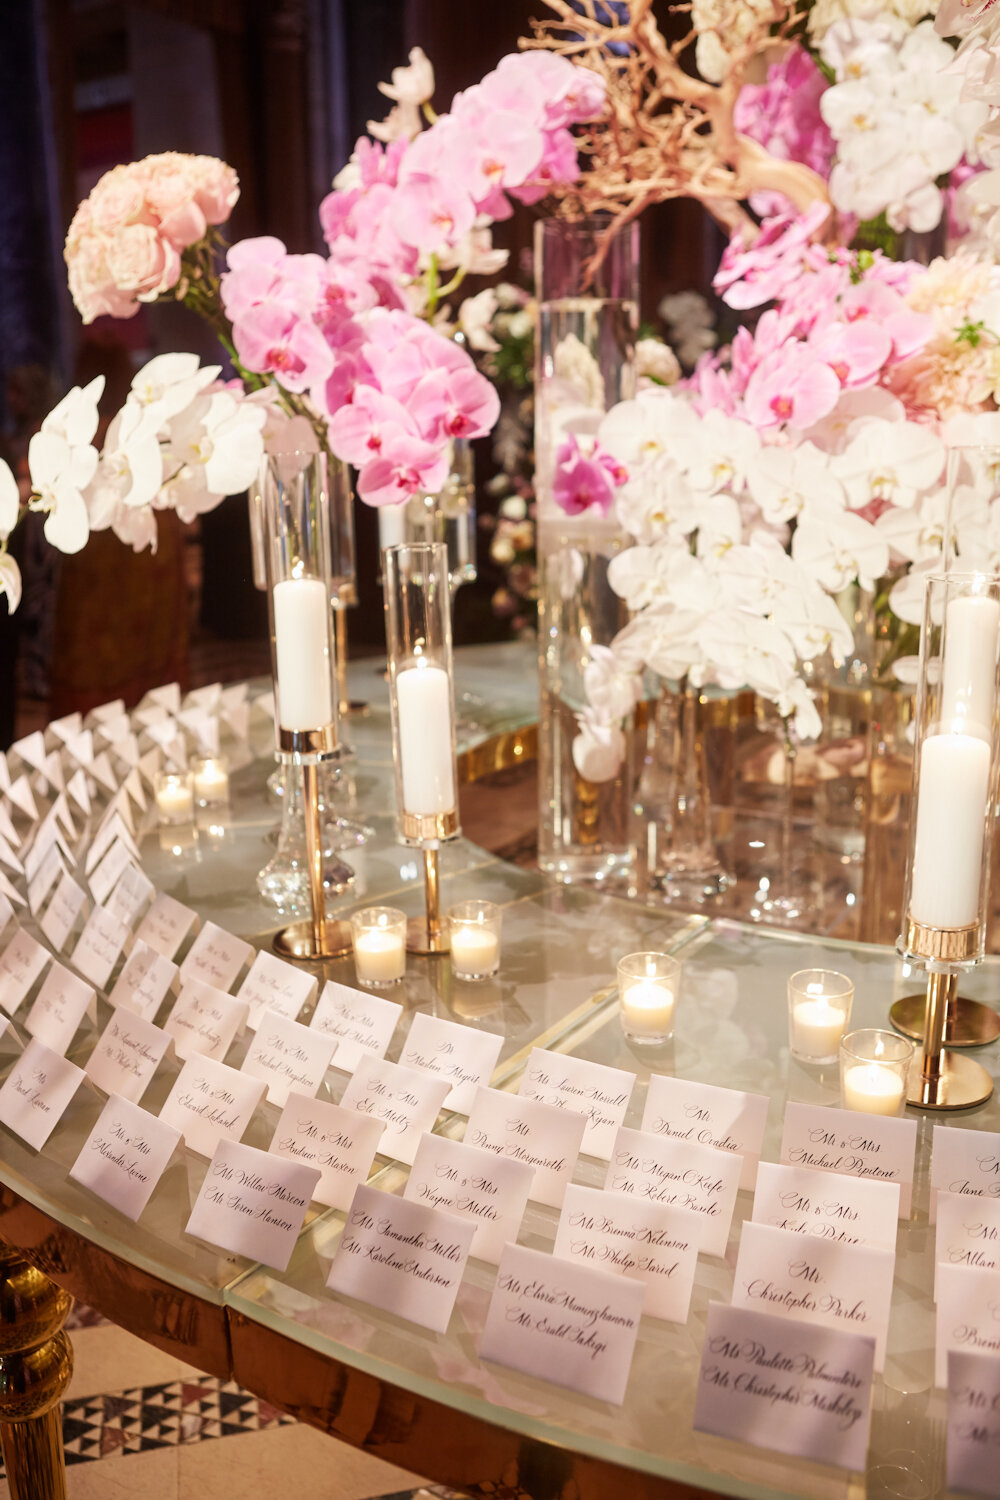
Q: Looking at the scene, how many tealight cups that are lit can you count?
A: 7